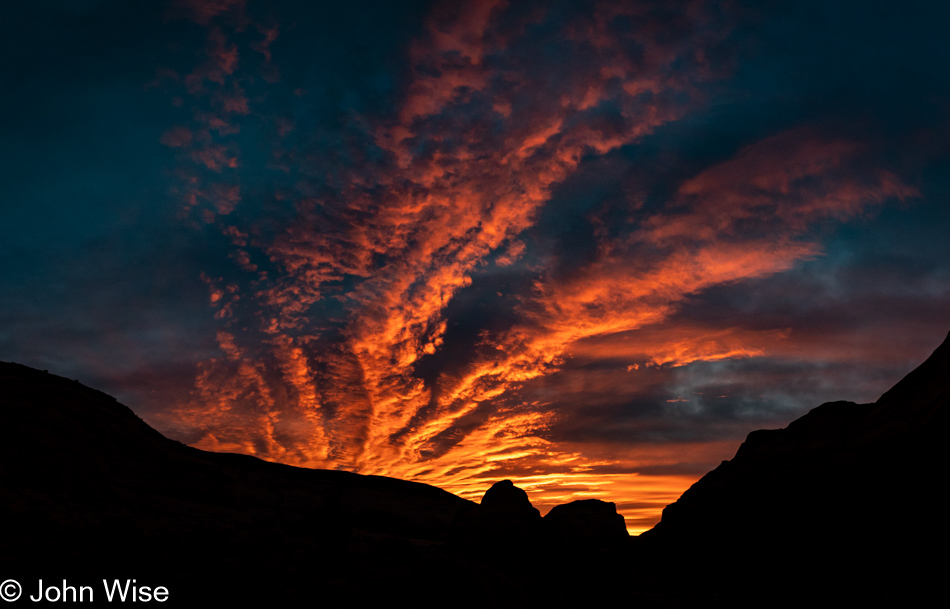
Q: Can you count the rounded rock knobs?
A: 2